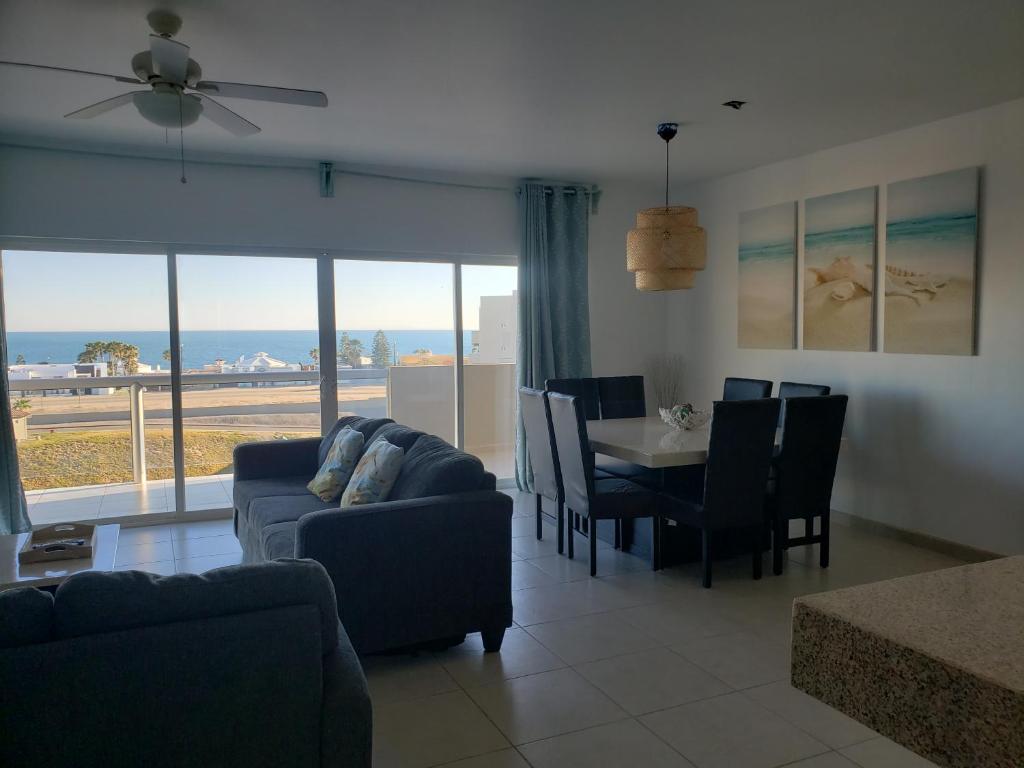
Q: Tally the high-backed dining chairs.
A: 8